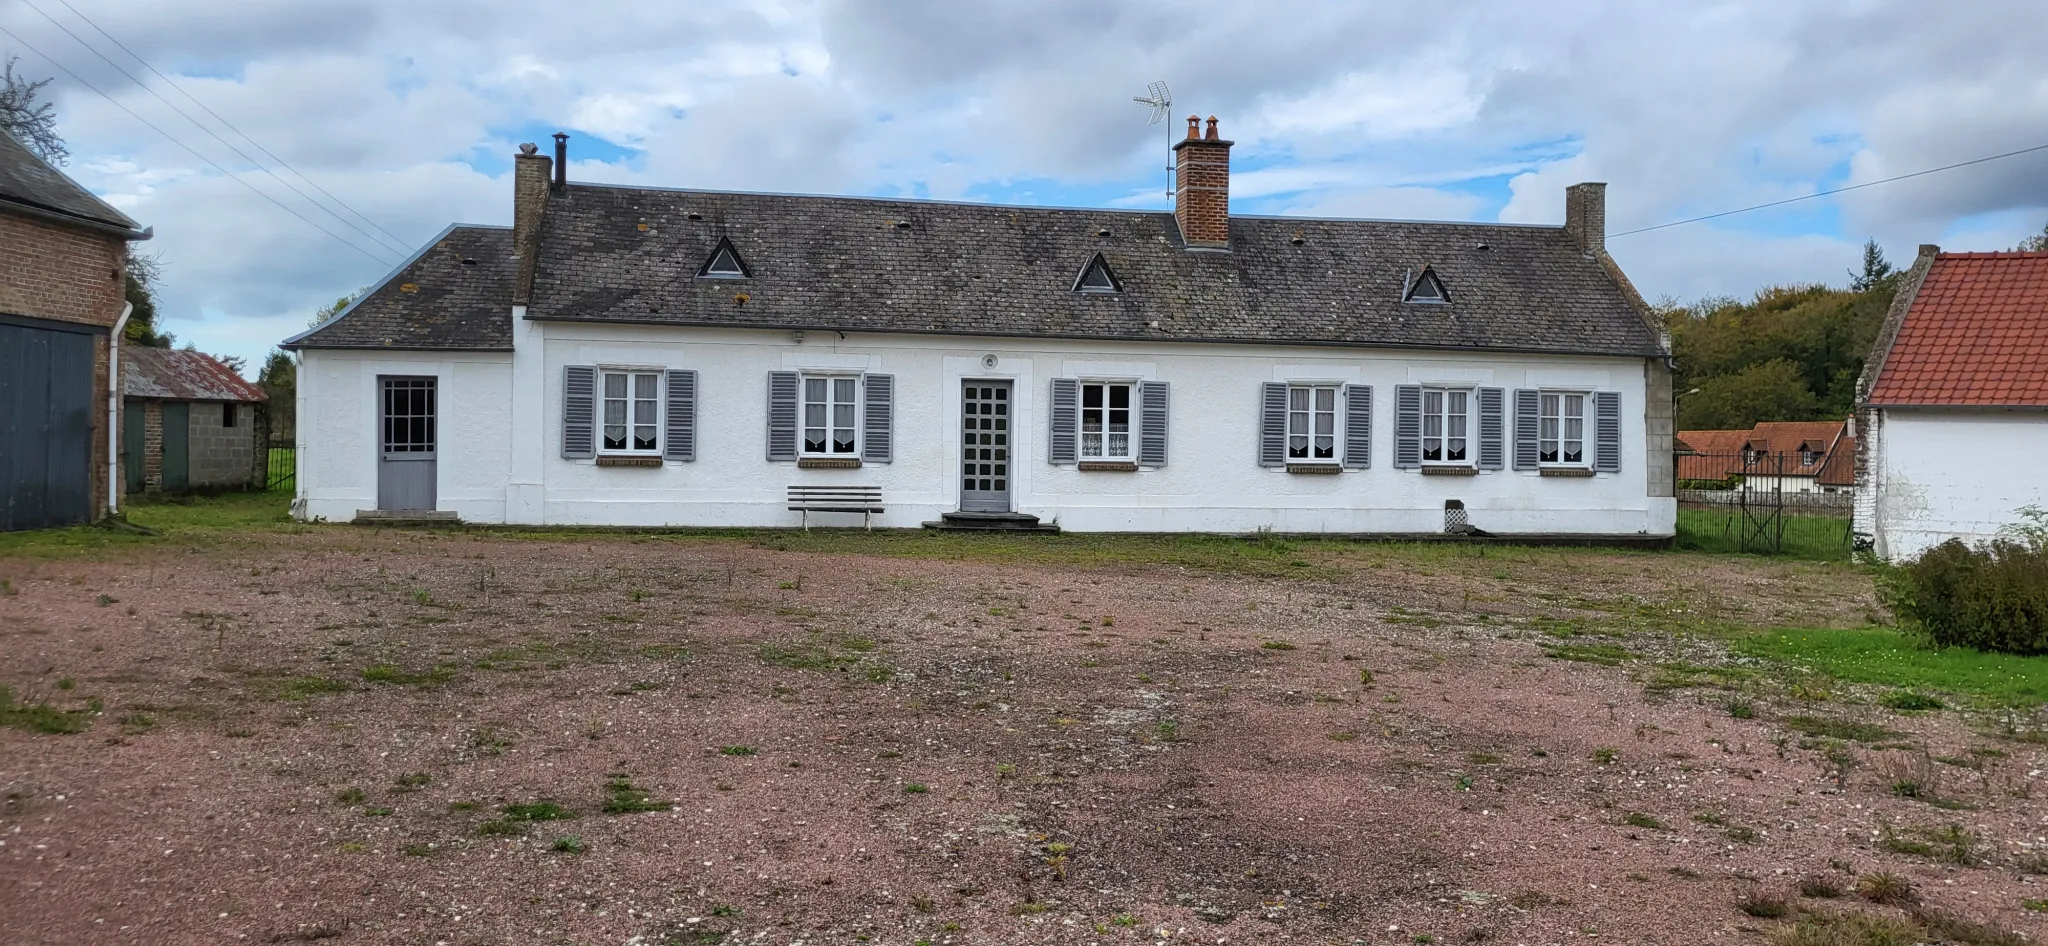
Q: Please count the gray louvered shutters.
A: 12